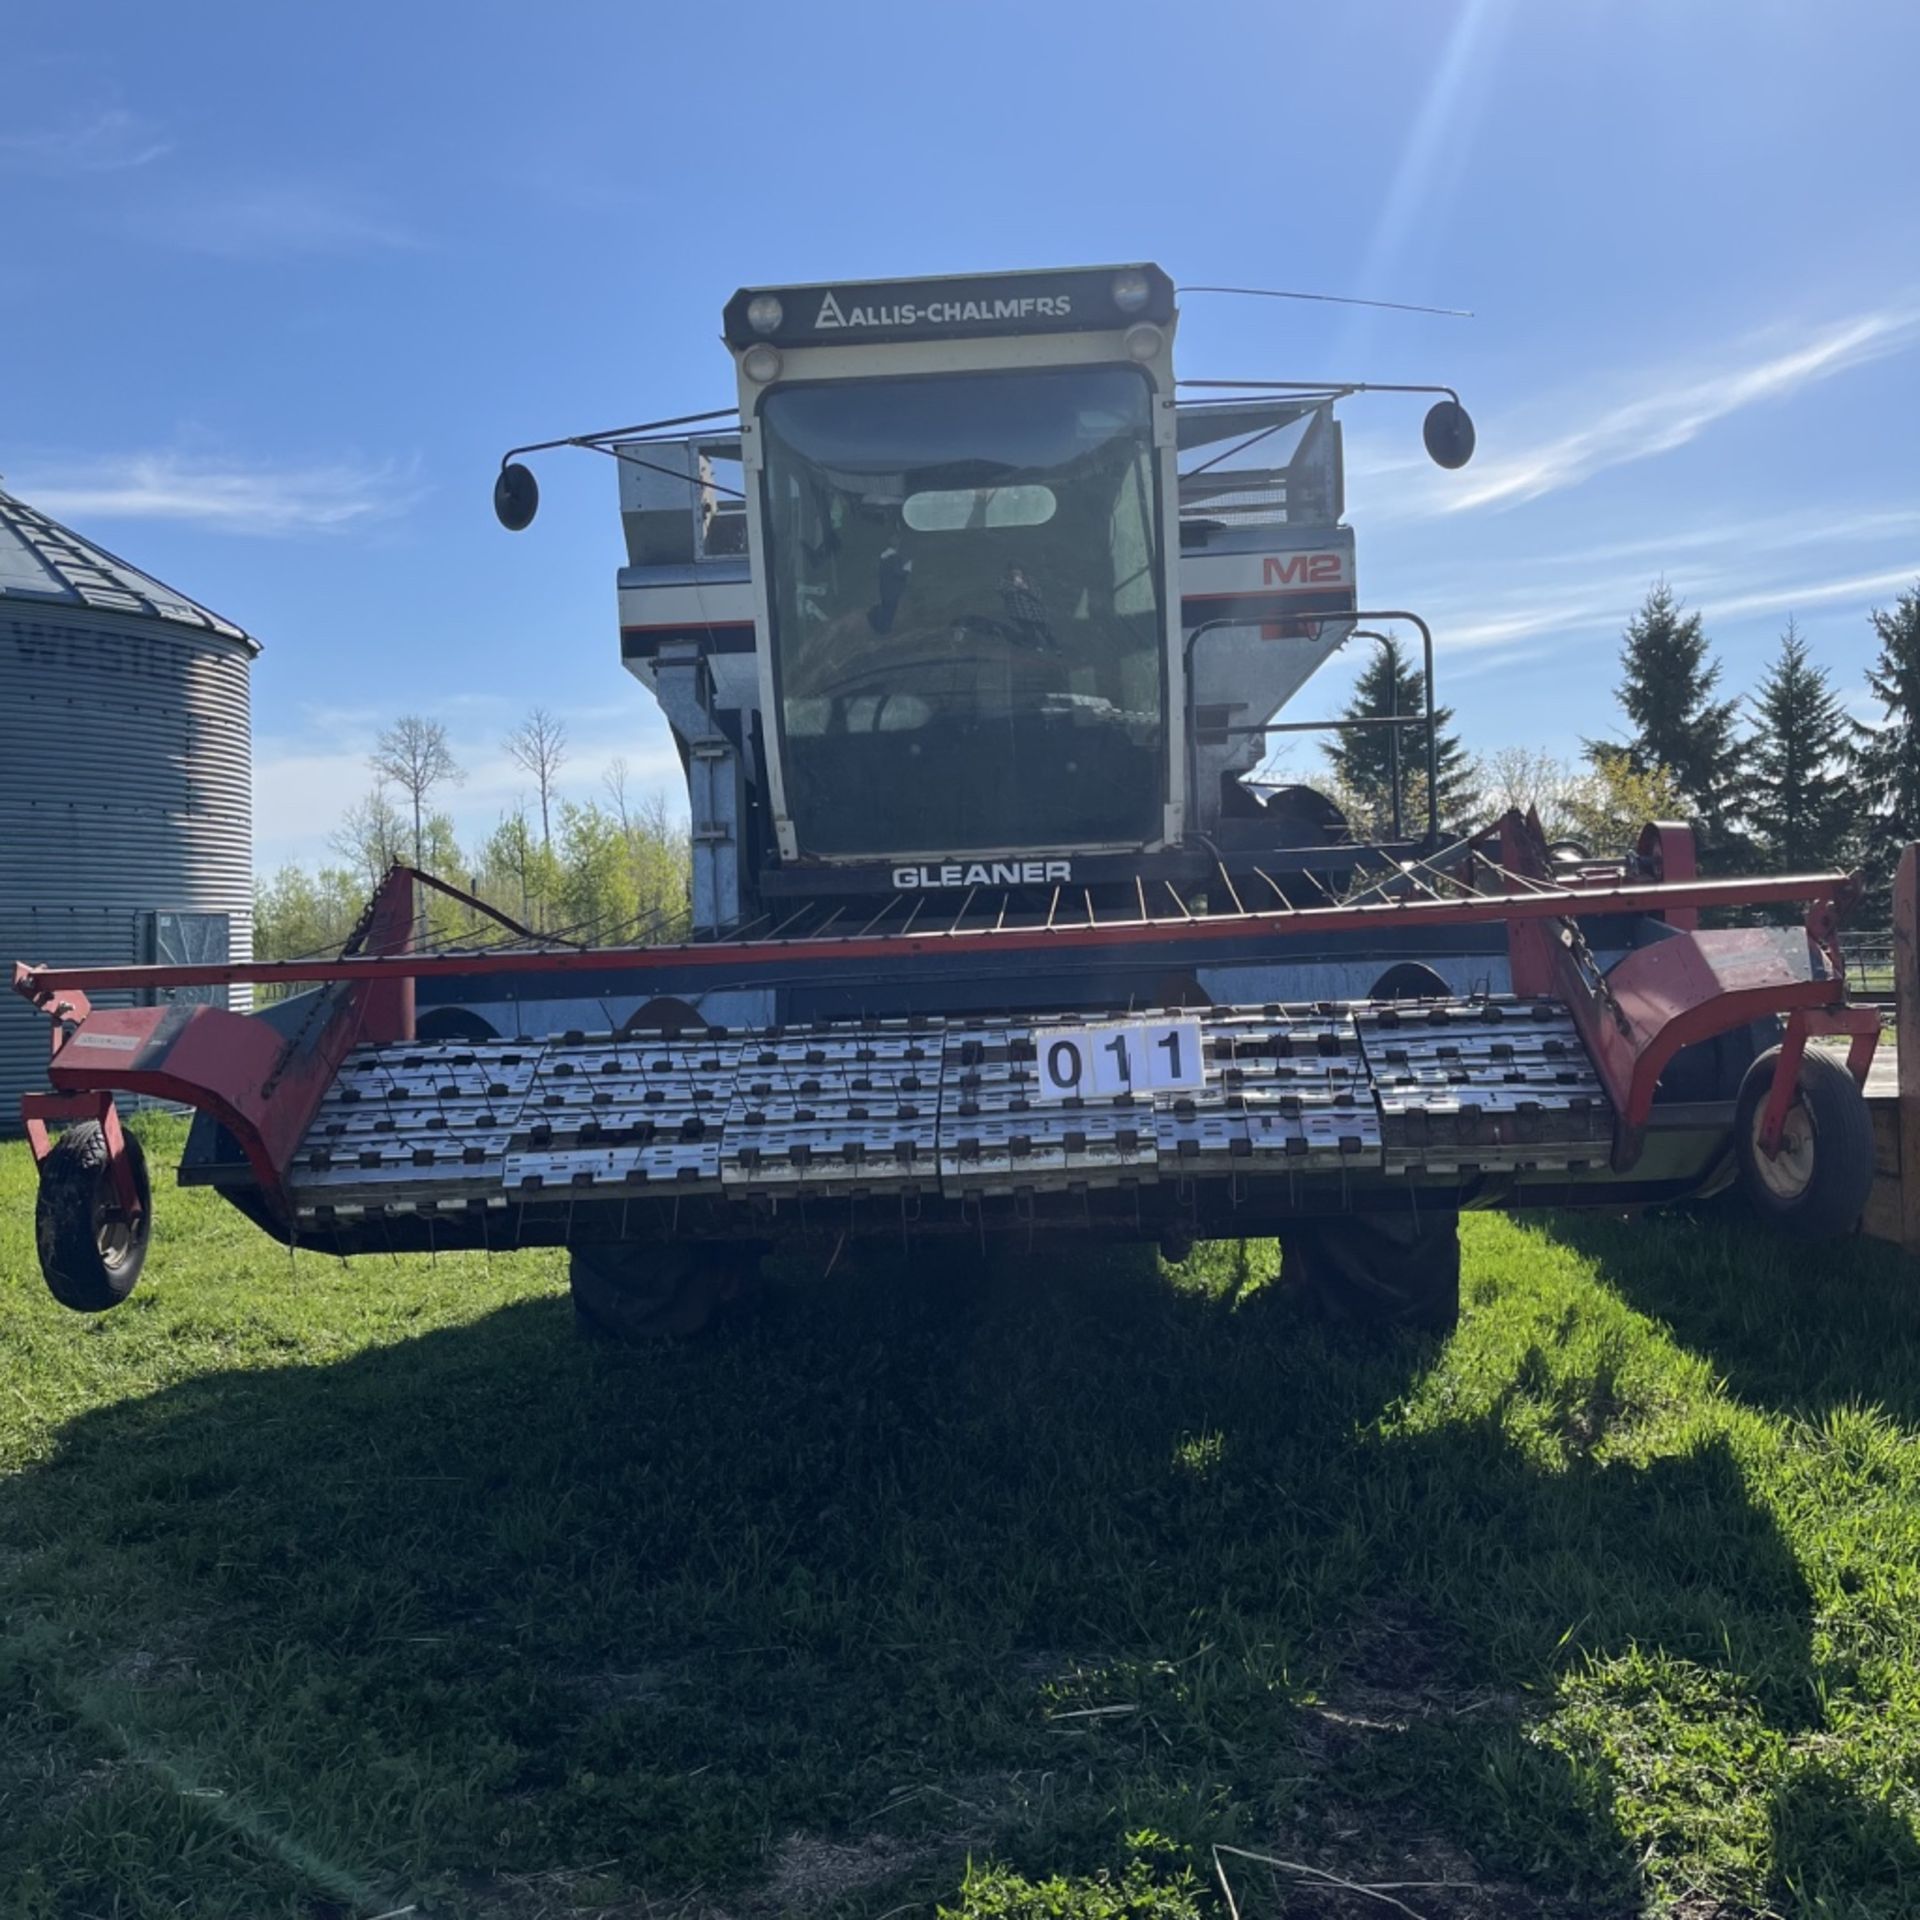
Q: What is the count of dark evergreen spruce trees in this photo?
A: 4